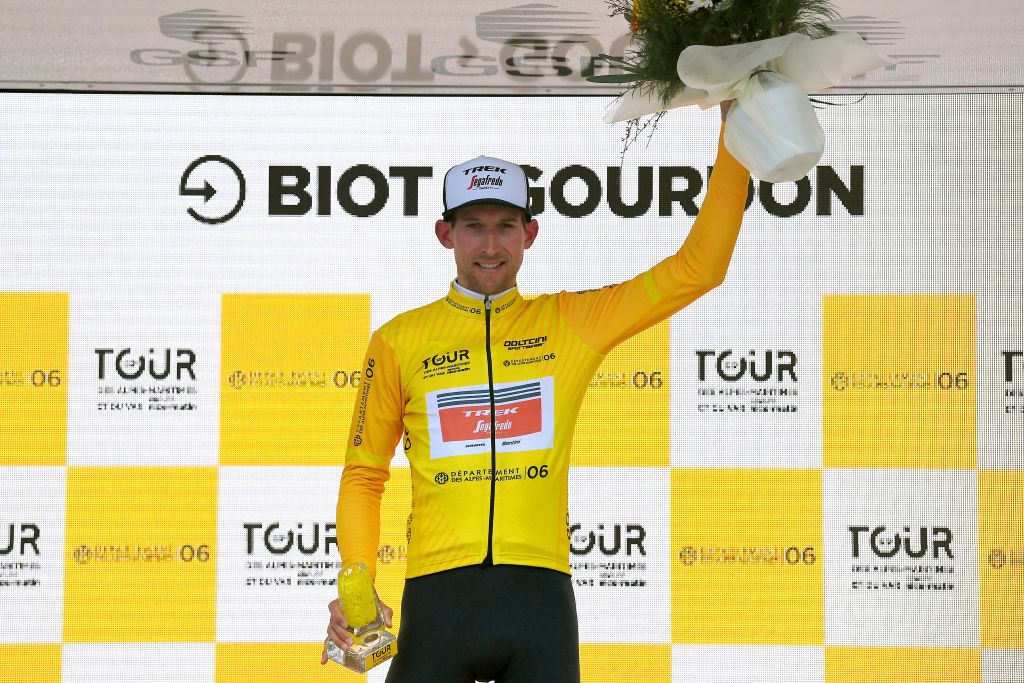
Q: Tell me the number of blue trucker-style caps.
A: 0